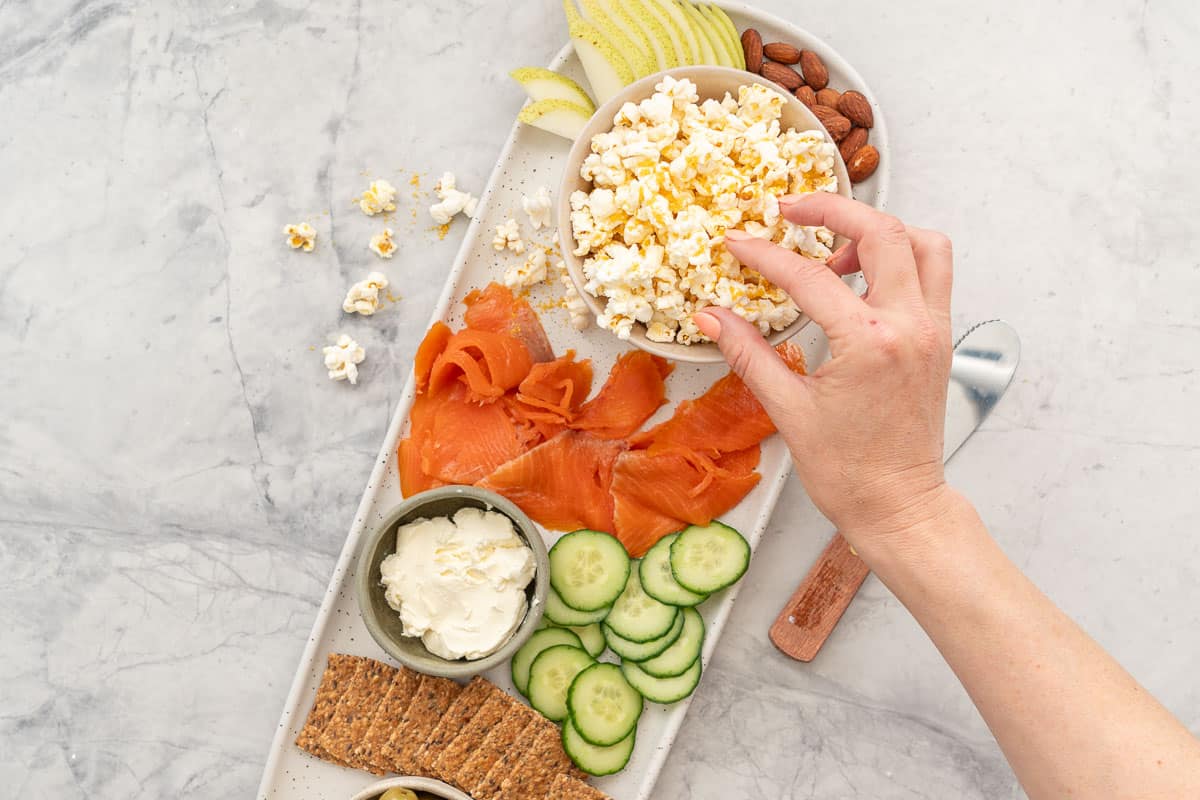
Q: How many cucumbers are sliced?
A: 13